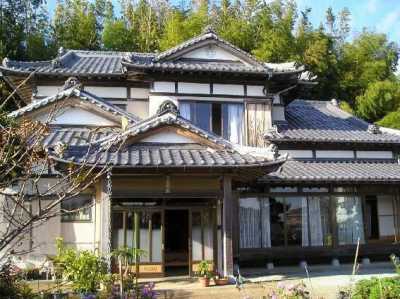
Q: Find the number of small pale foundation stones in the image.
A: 4